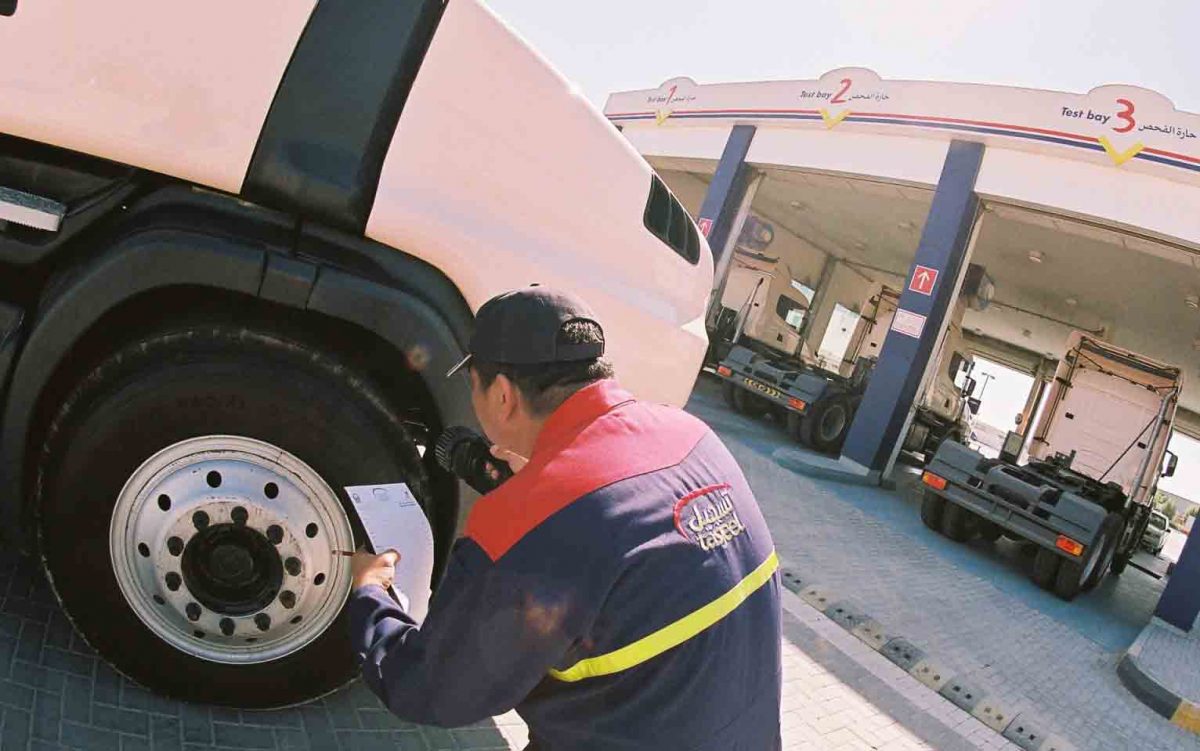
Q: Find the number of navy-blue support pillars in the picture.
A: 3